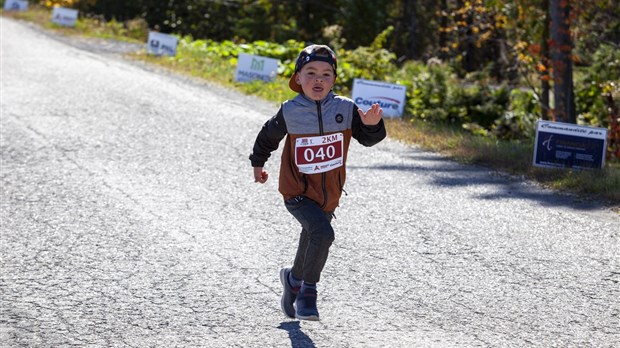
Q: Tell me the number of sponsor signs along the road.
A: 6